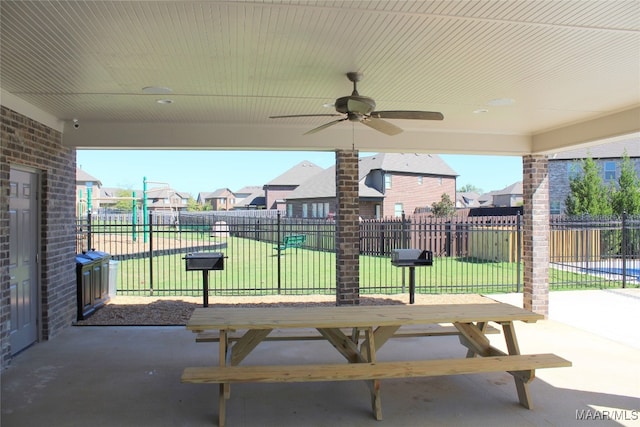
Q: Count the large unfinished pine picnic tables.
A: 1